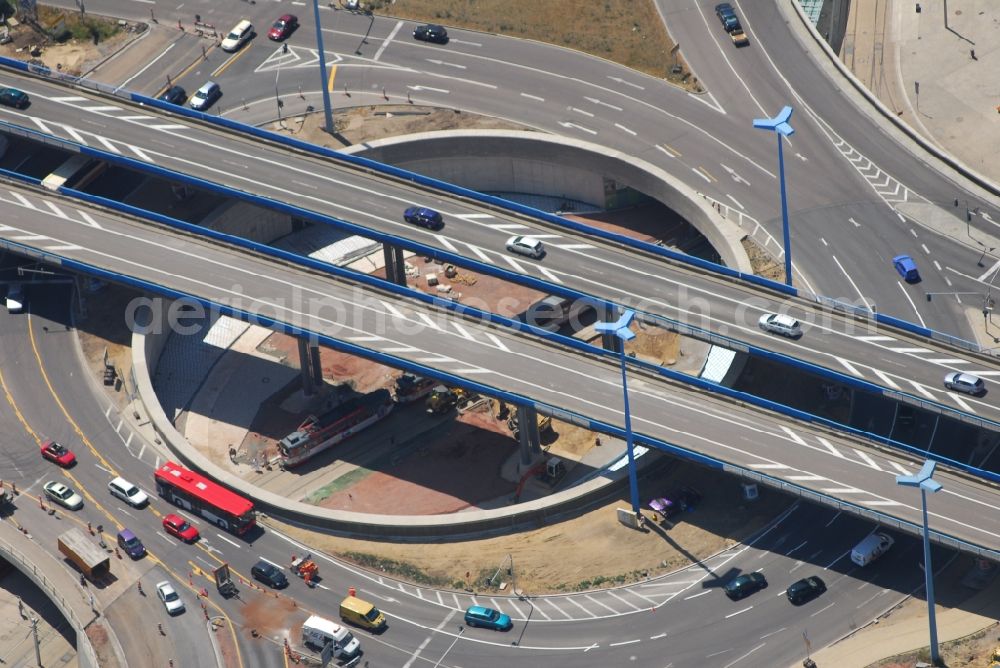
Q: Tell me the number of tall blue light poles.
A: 4